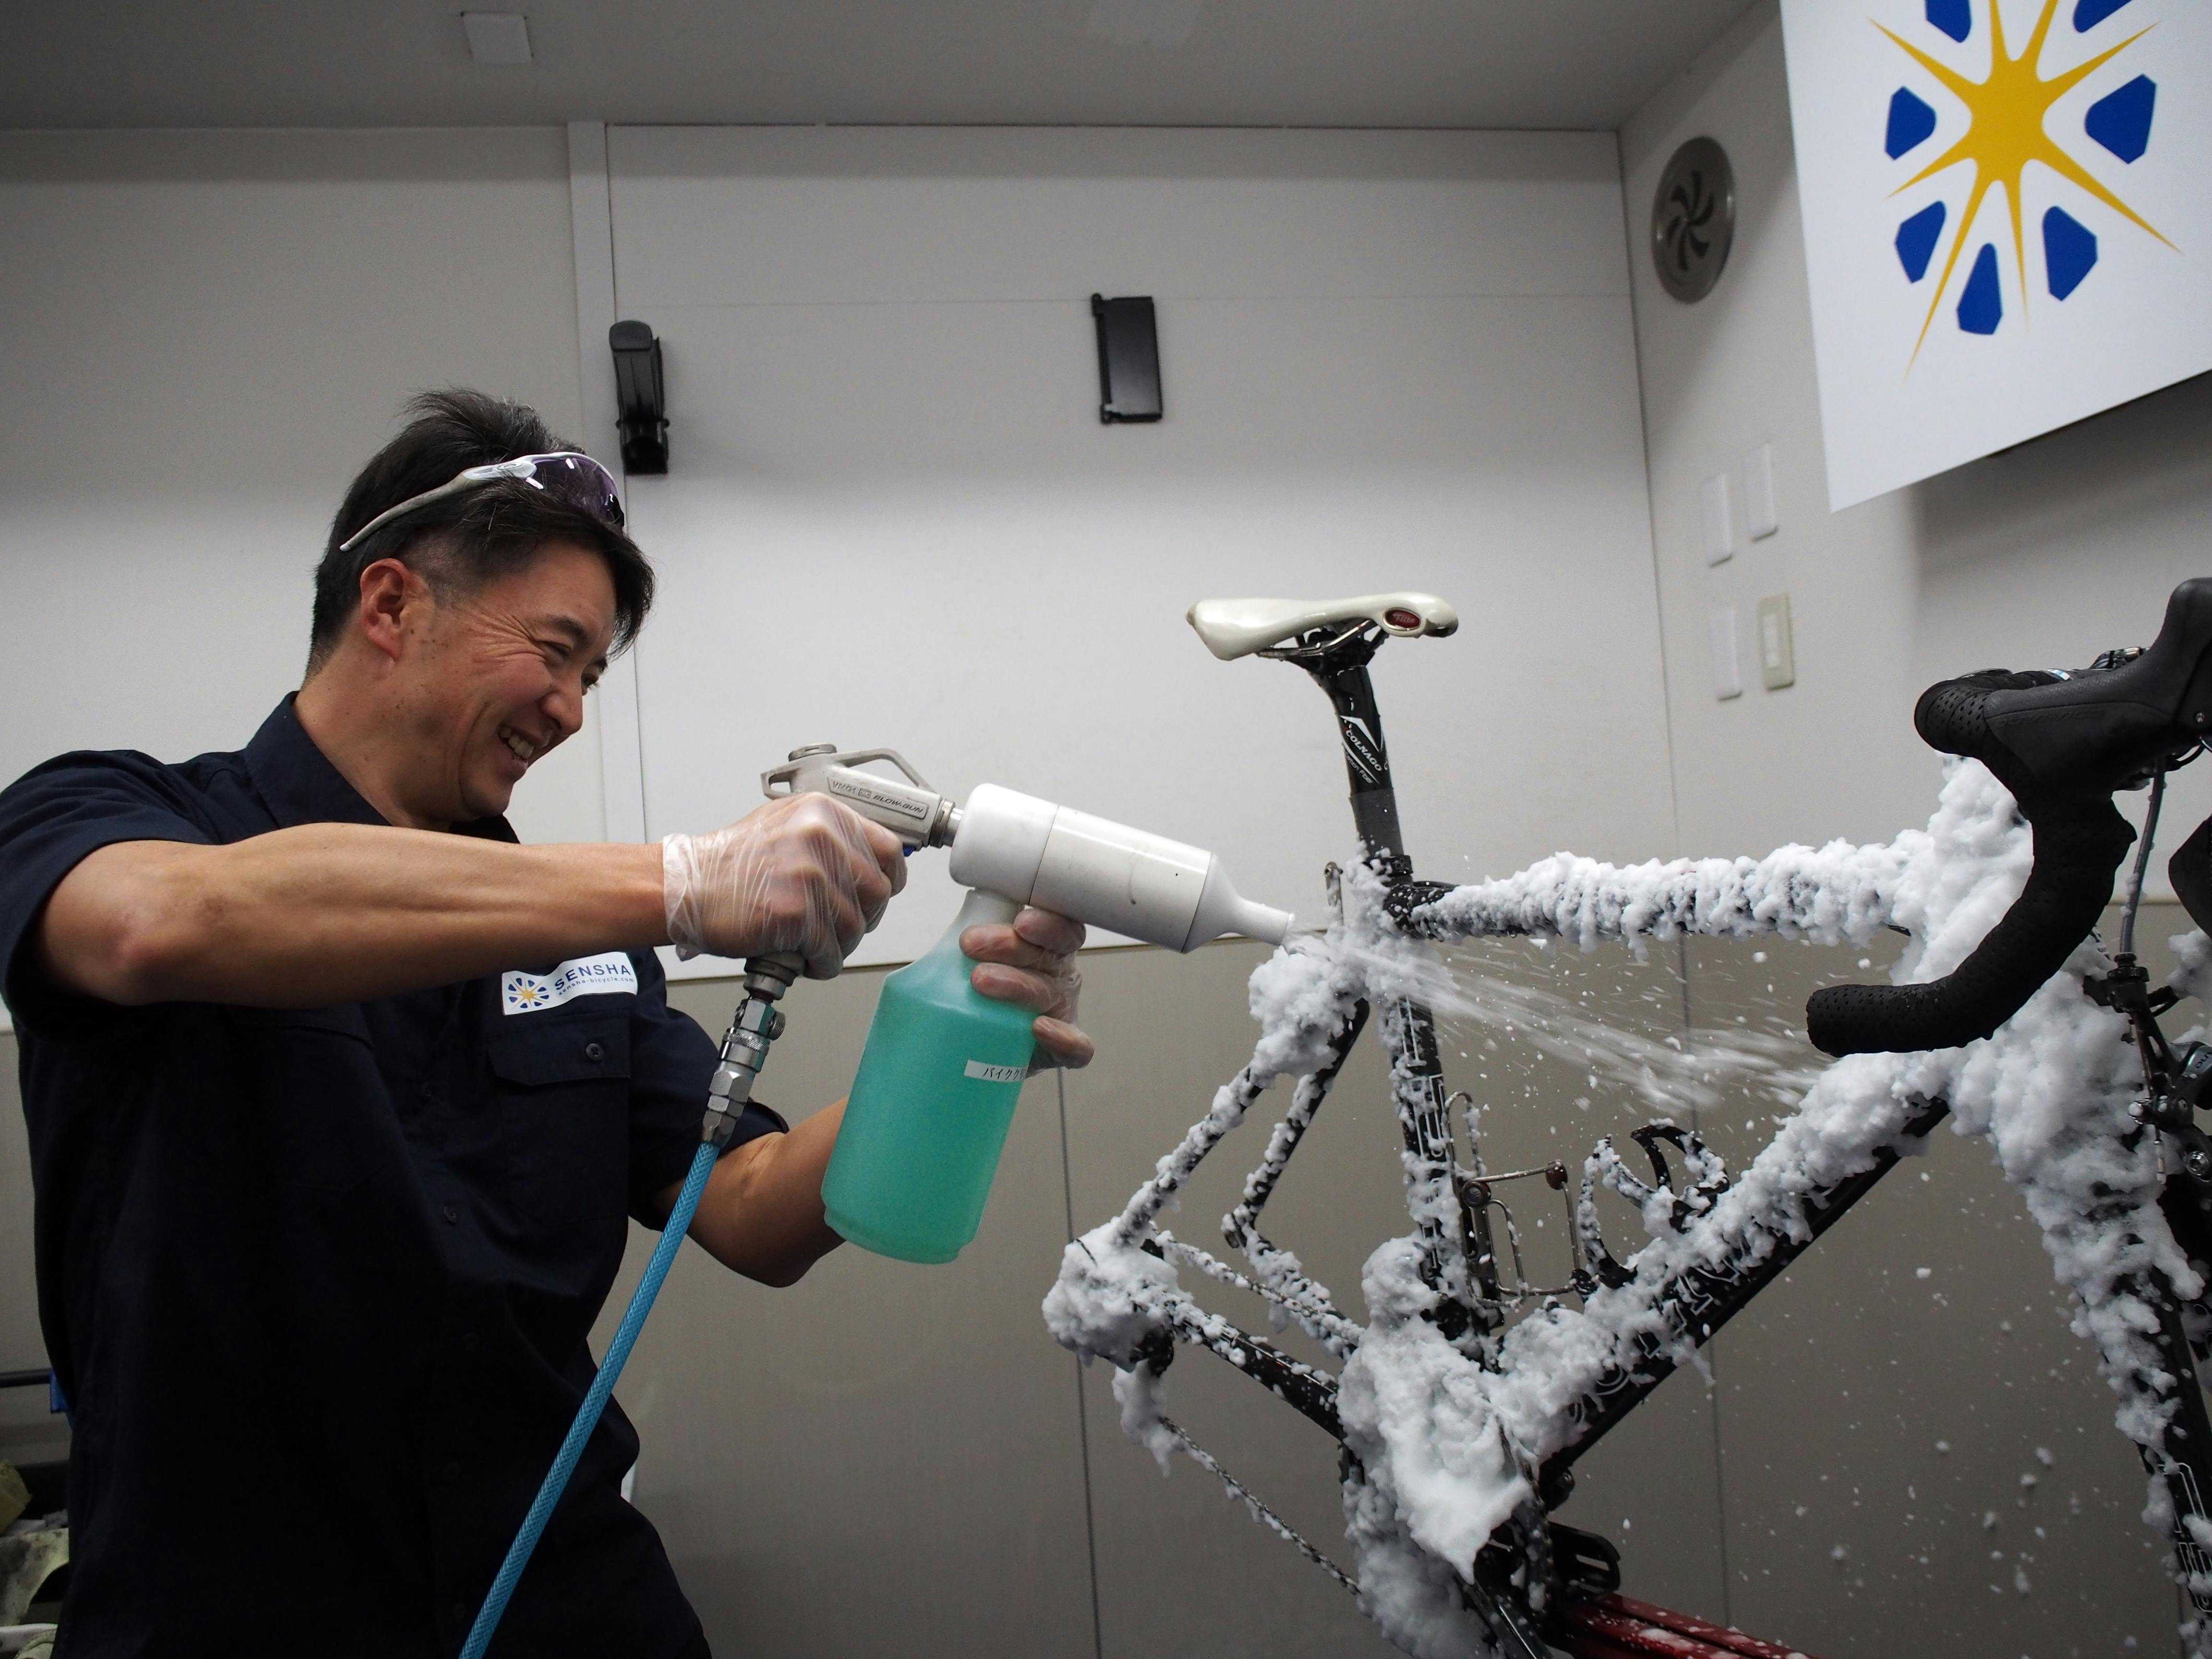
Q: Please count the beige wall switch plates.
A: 1